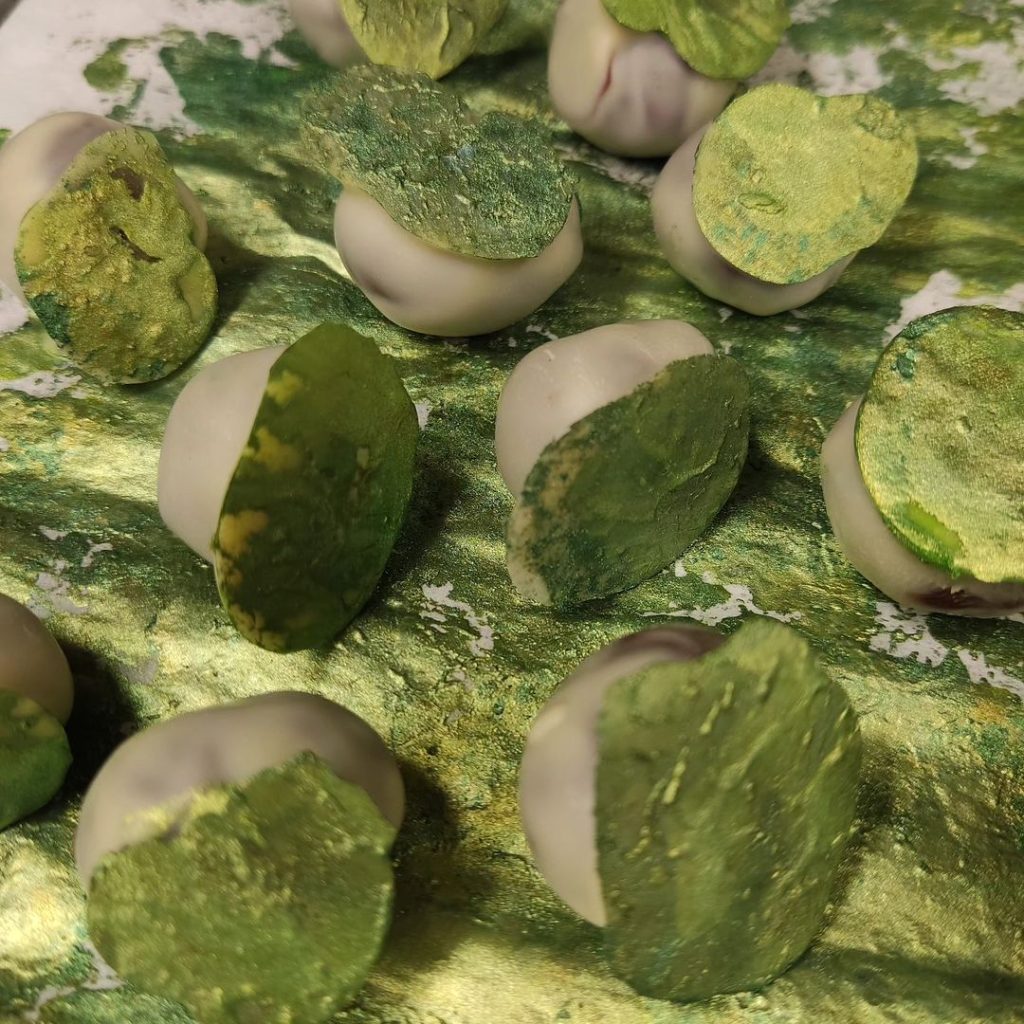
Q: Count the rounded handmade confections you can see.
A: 11